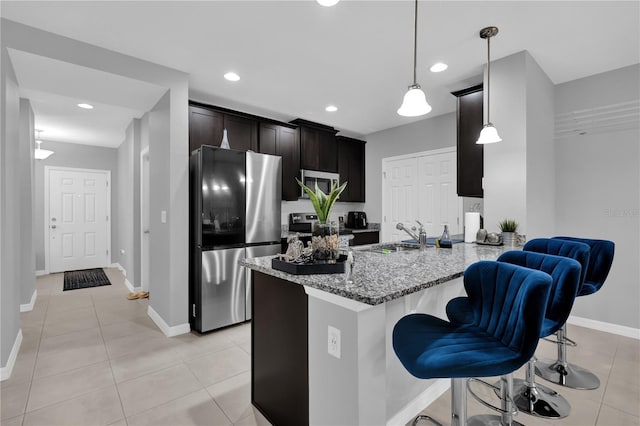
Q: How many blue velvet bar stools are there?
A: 4